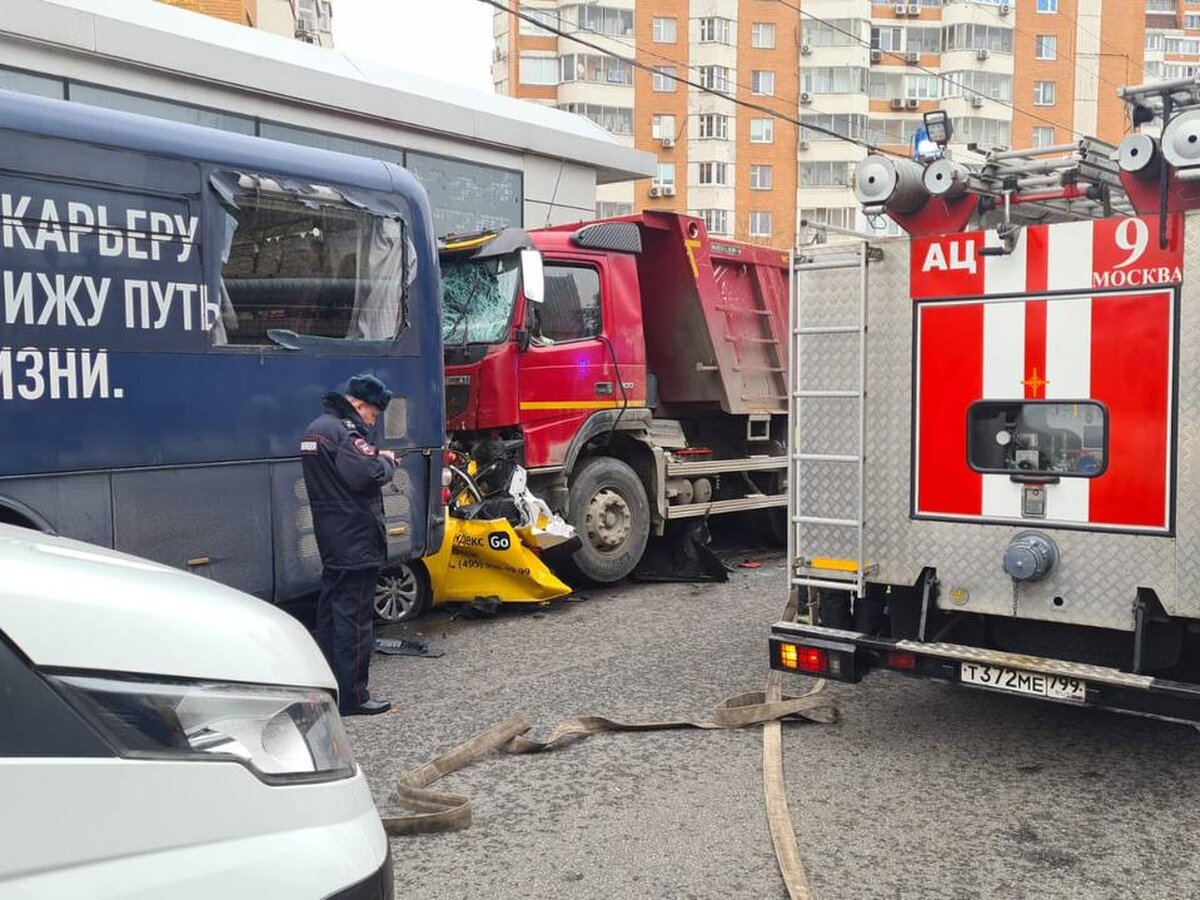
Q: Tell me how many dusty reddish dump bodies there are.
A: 1